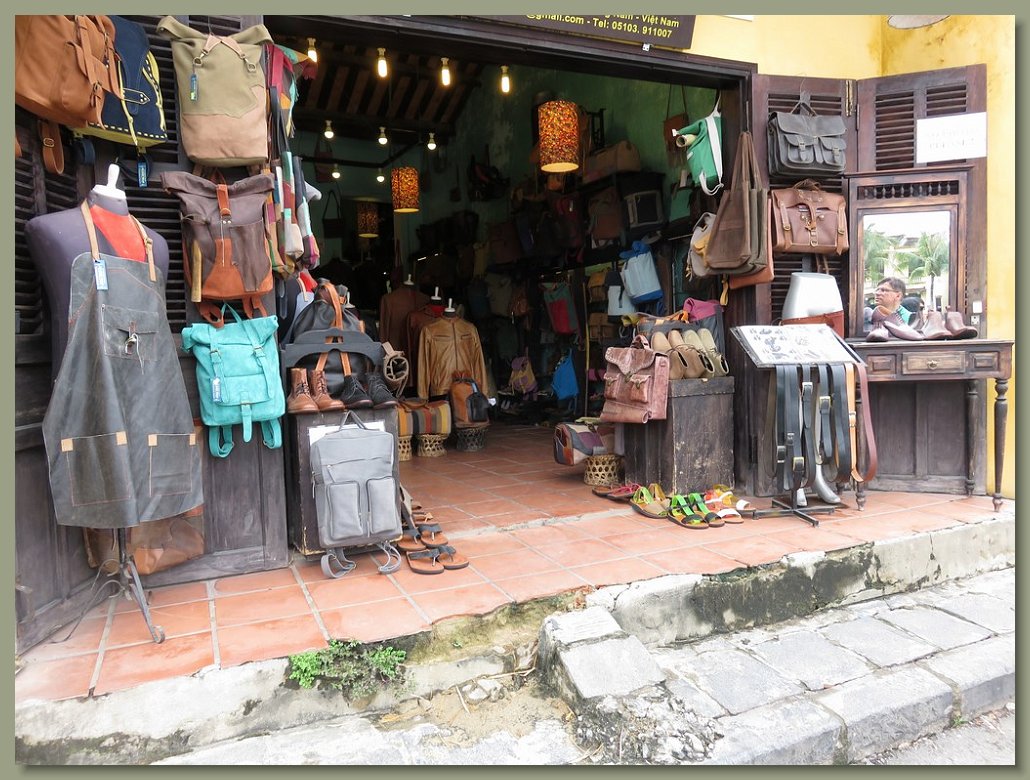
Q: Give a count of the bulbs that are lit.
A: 9